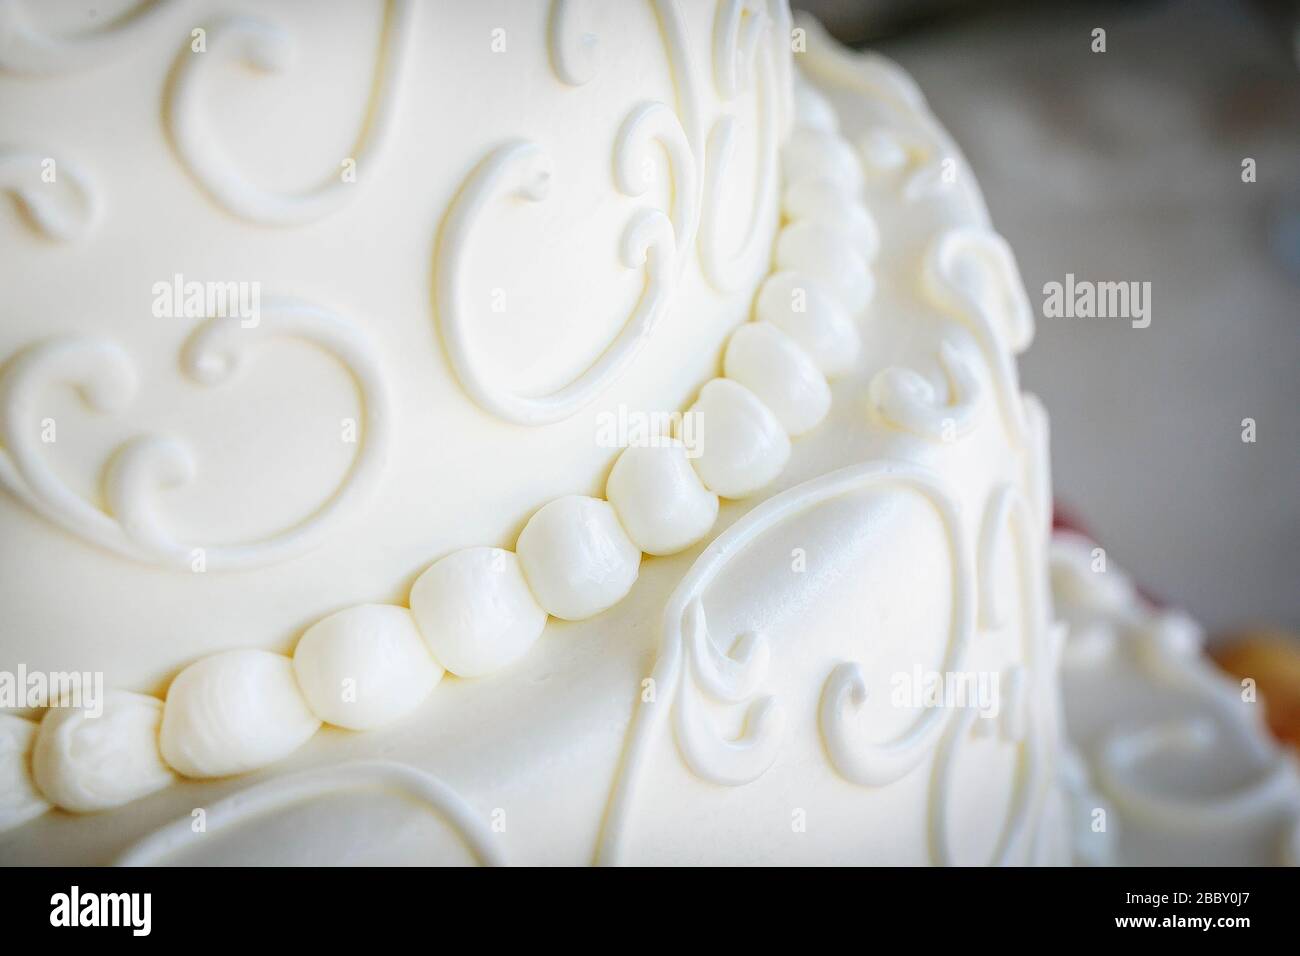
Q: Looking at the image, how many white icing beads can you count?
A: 14